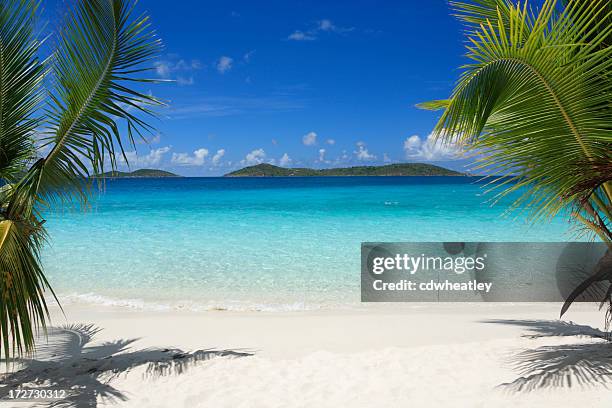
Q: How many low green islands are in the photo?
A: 2